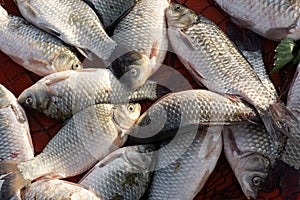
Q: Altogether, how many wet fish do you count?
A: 15